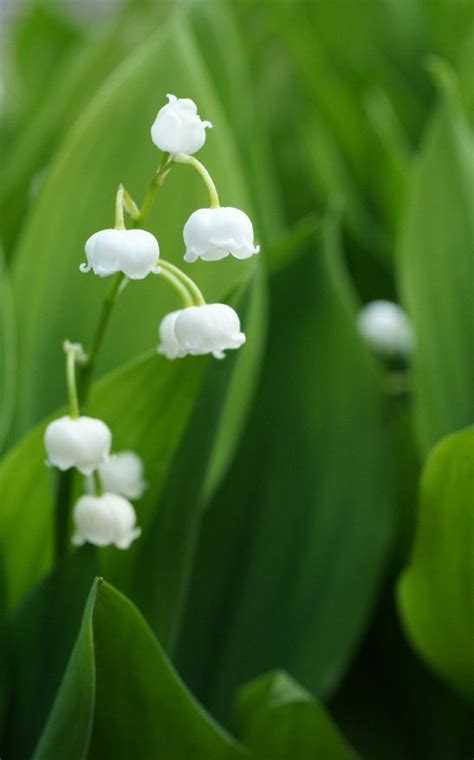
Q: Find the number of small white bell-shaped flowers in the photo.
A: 9